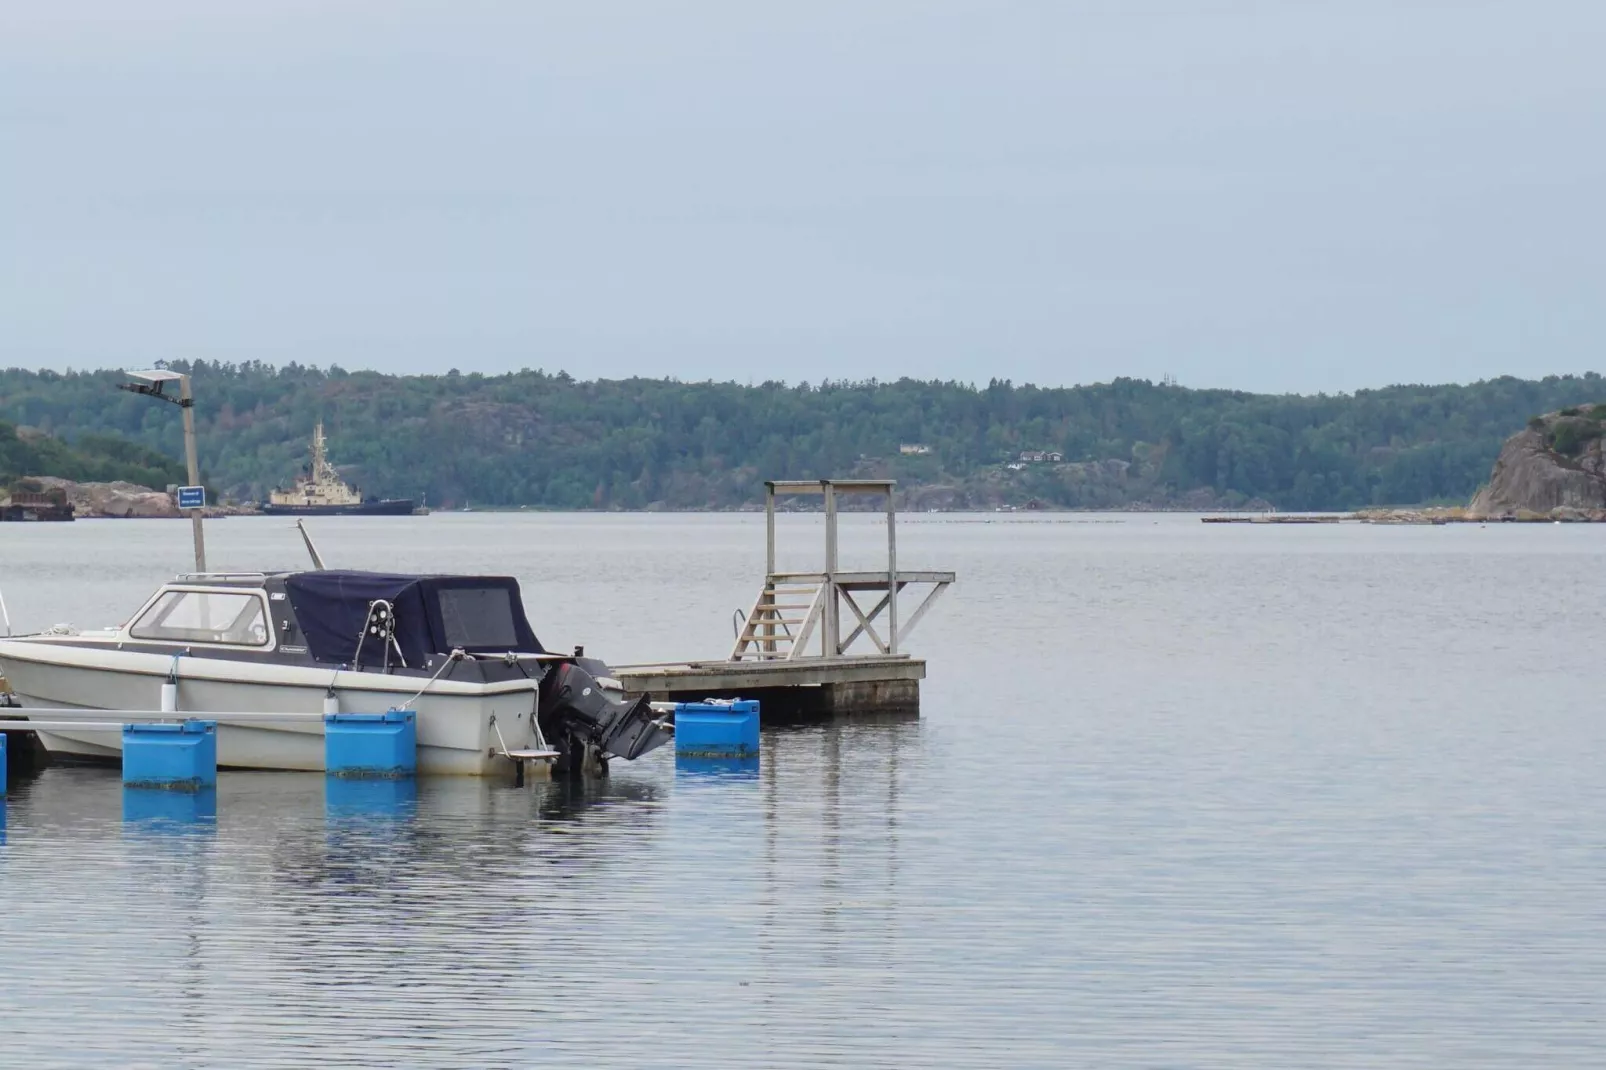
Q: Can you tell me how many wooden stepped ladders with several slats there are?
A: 1